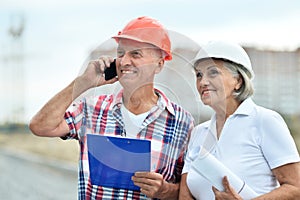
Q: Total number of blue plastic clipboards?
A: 1